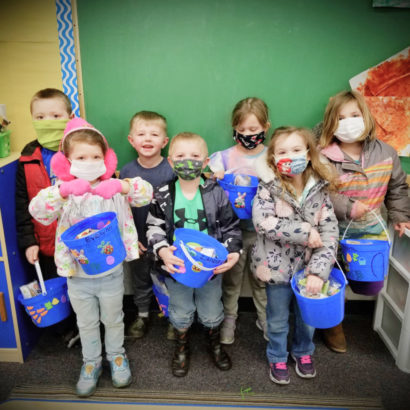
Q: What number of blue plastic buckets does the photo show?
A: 7